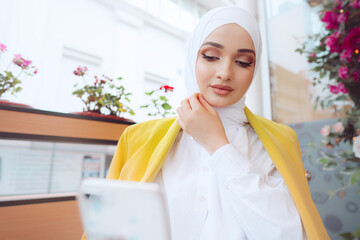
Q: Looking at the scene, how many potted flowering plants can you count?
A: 3